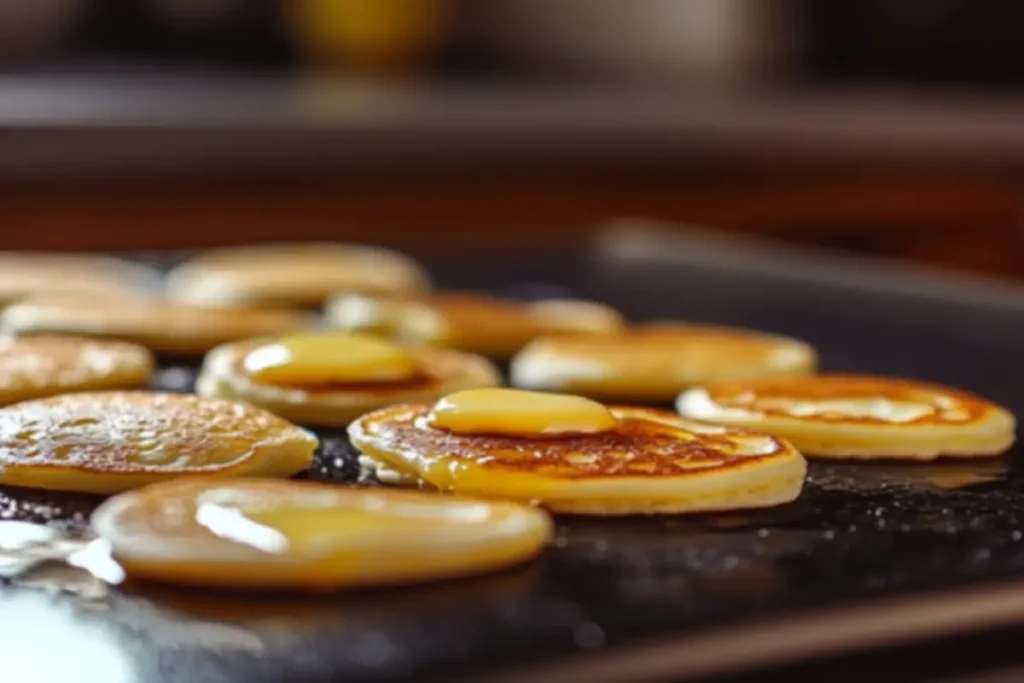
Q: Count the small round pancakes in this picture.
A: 11